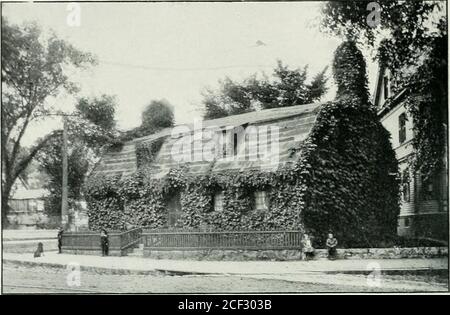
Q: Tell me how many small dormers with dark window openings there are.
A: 2